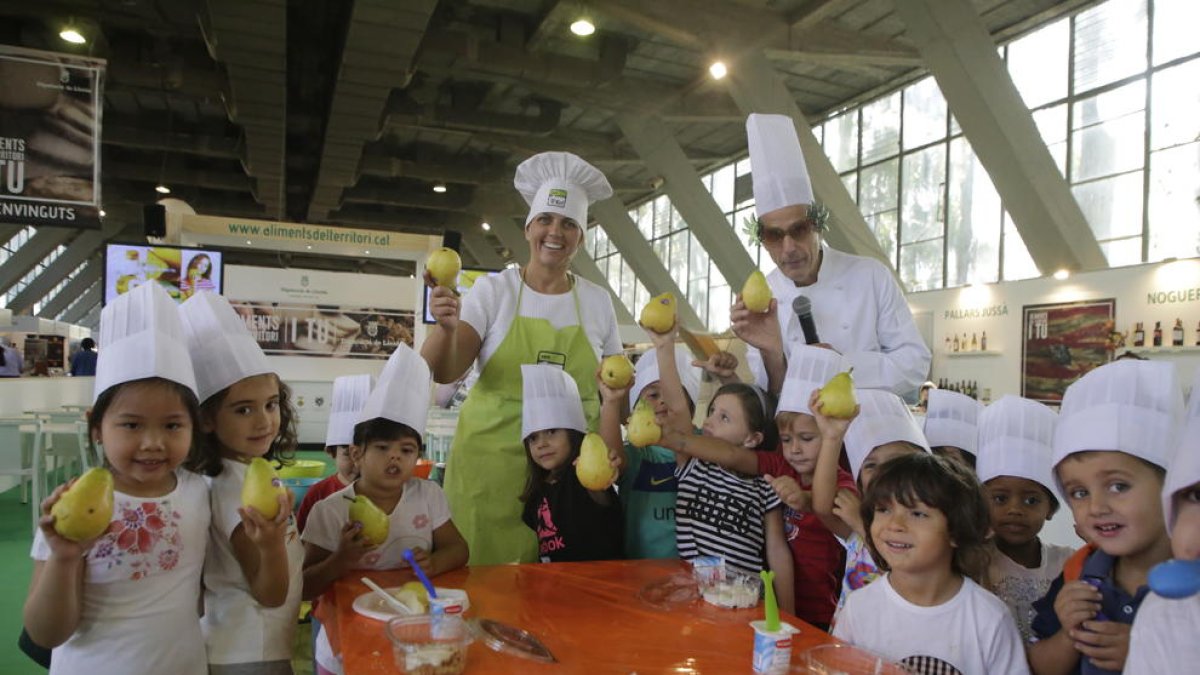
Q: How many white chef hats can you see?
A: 14